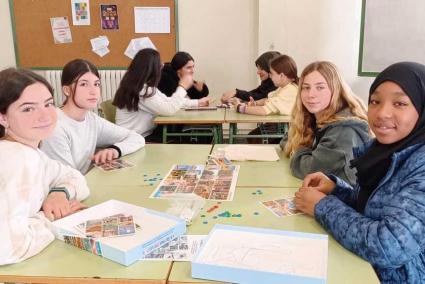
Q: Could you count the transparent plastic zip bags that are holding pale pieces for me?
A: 1